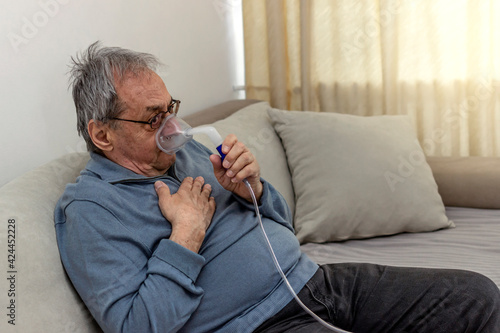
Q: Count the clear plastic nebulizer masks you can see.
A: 1